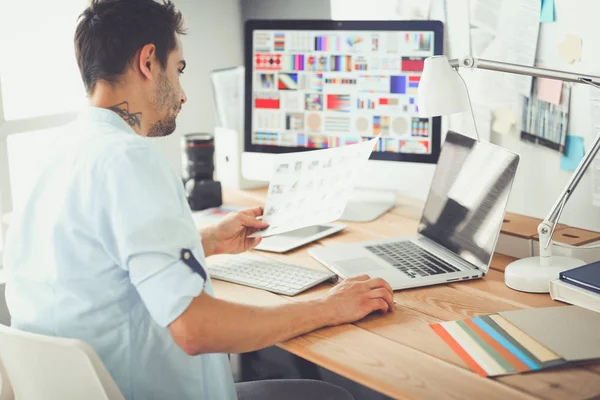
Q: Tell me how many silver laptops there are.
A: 1